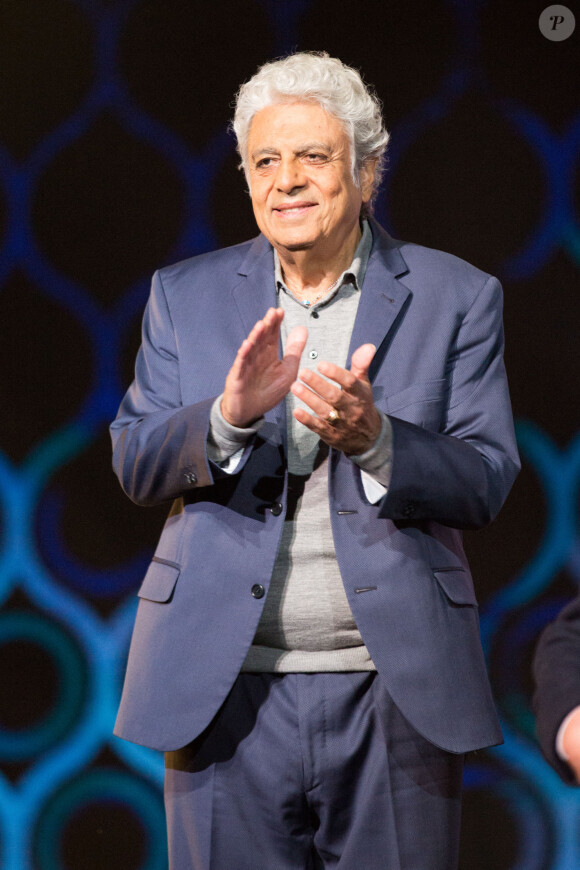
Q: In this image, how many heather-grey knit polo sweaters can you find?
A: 1